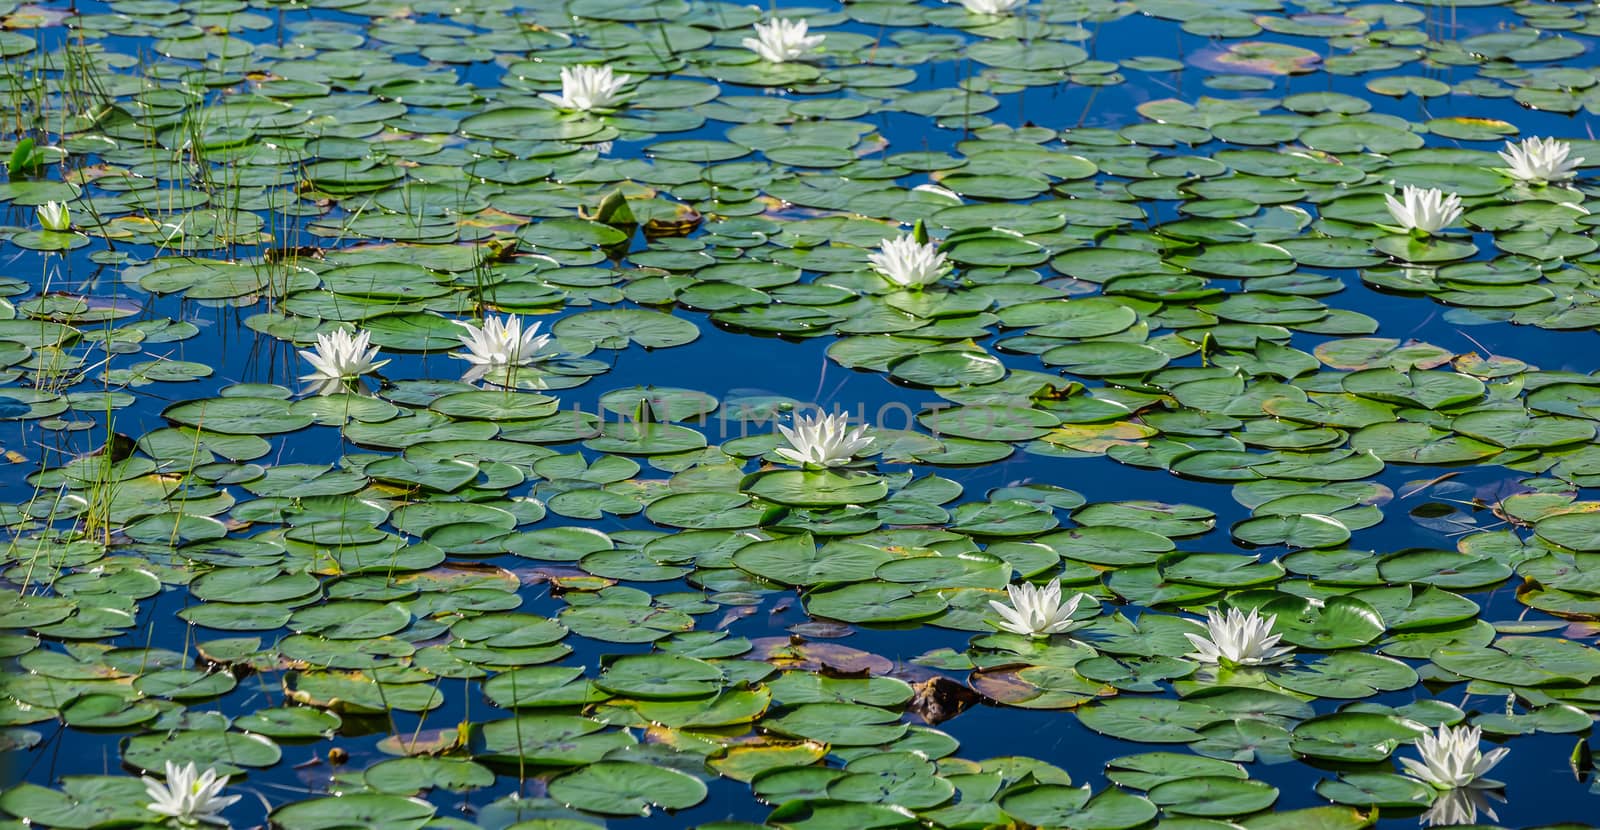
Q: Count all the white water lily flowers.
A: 14